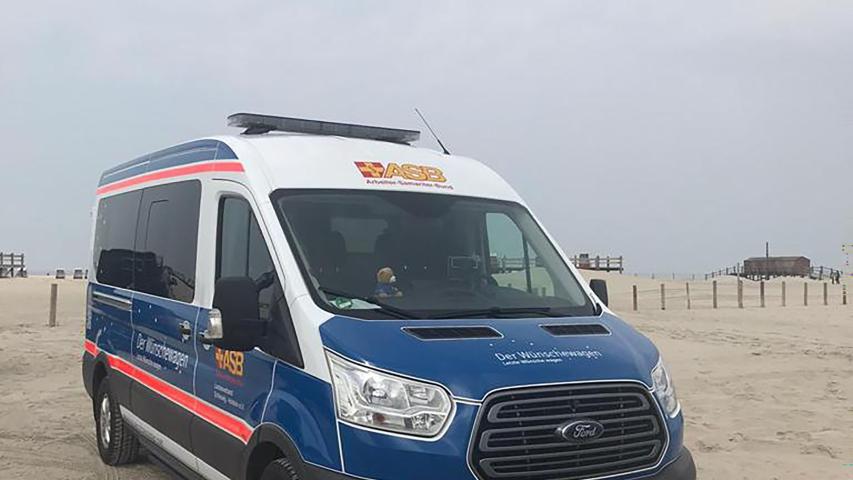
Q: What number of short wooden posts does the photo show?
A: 11